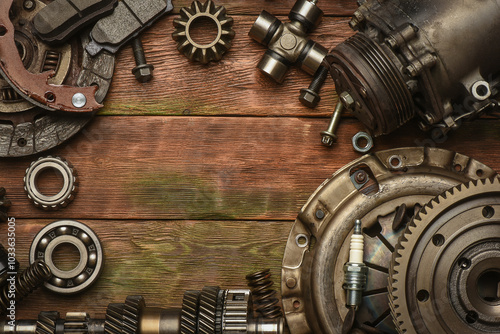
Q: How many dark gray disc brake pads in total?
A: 2